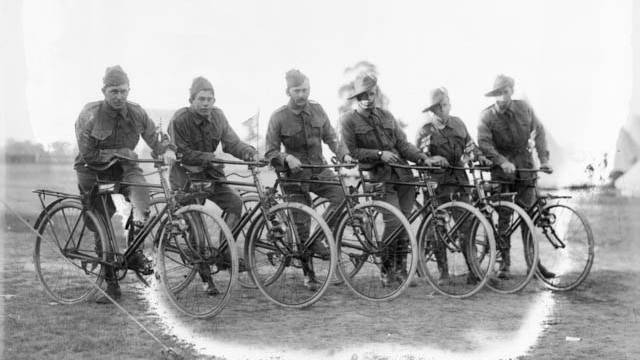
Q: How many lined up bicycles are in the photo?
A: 6